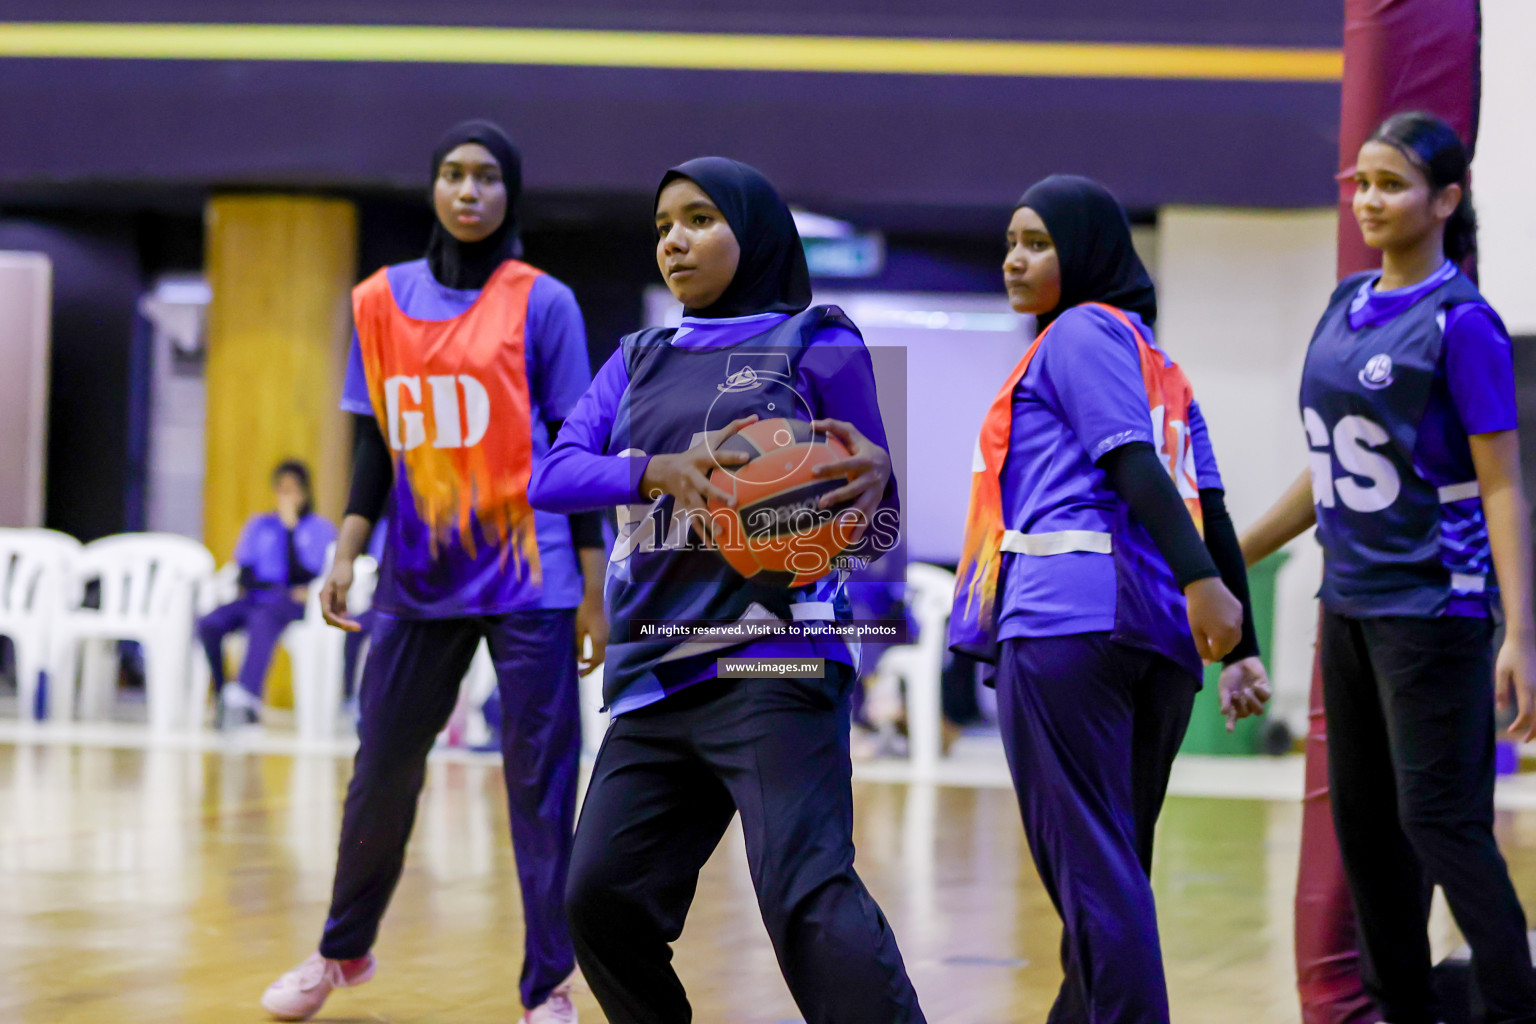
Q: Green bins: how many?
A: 1